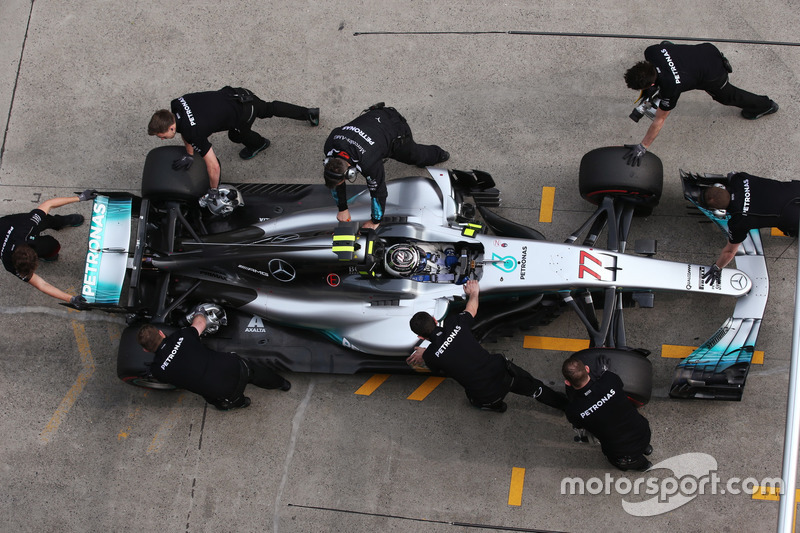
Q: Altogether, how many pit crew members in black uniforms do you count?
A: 8